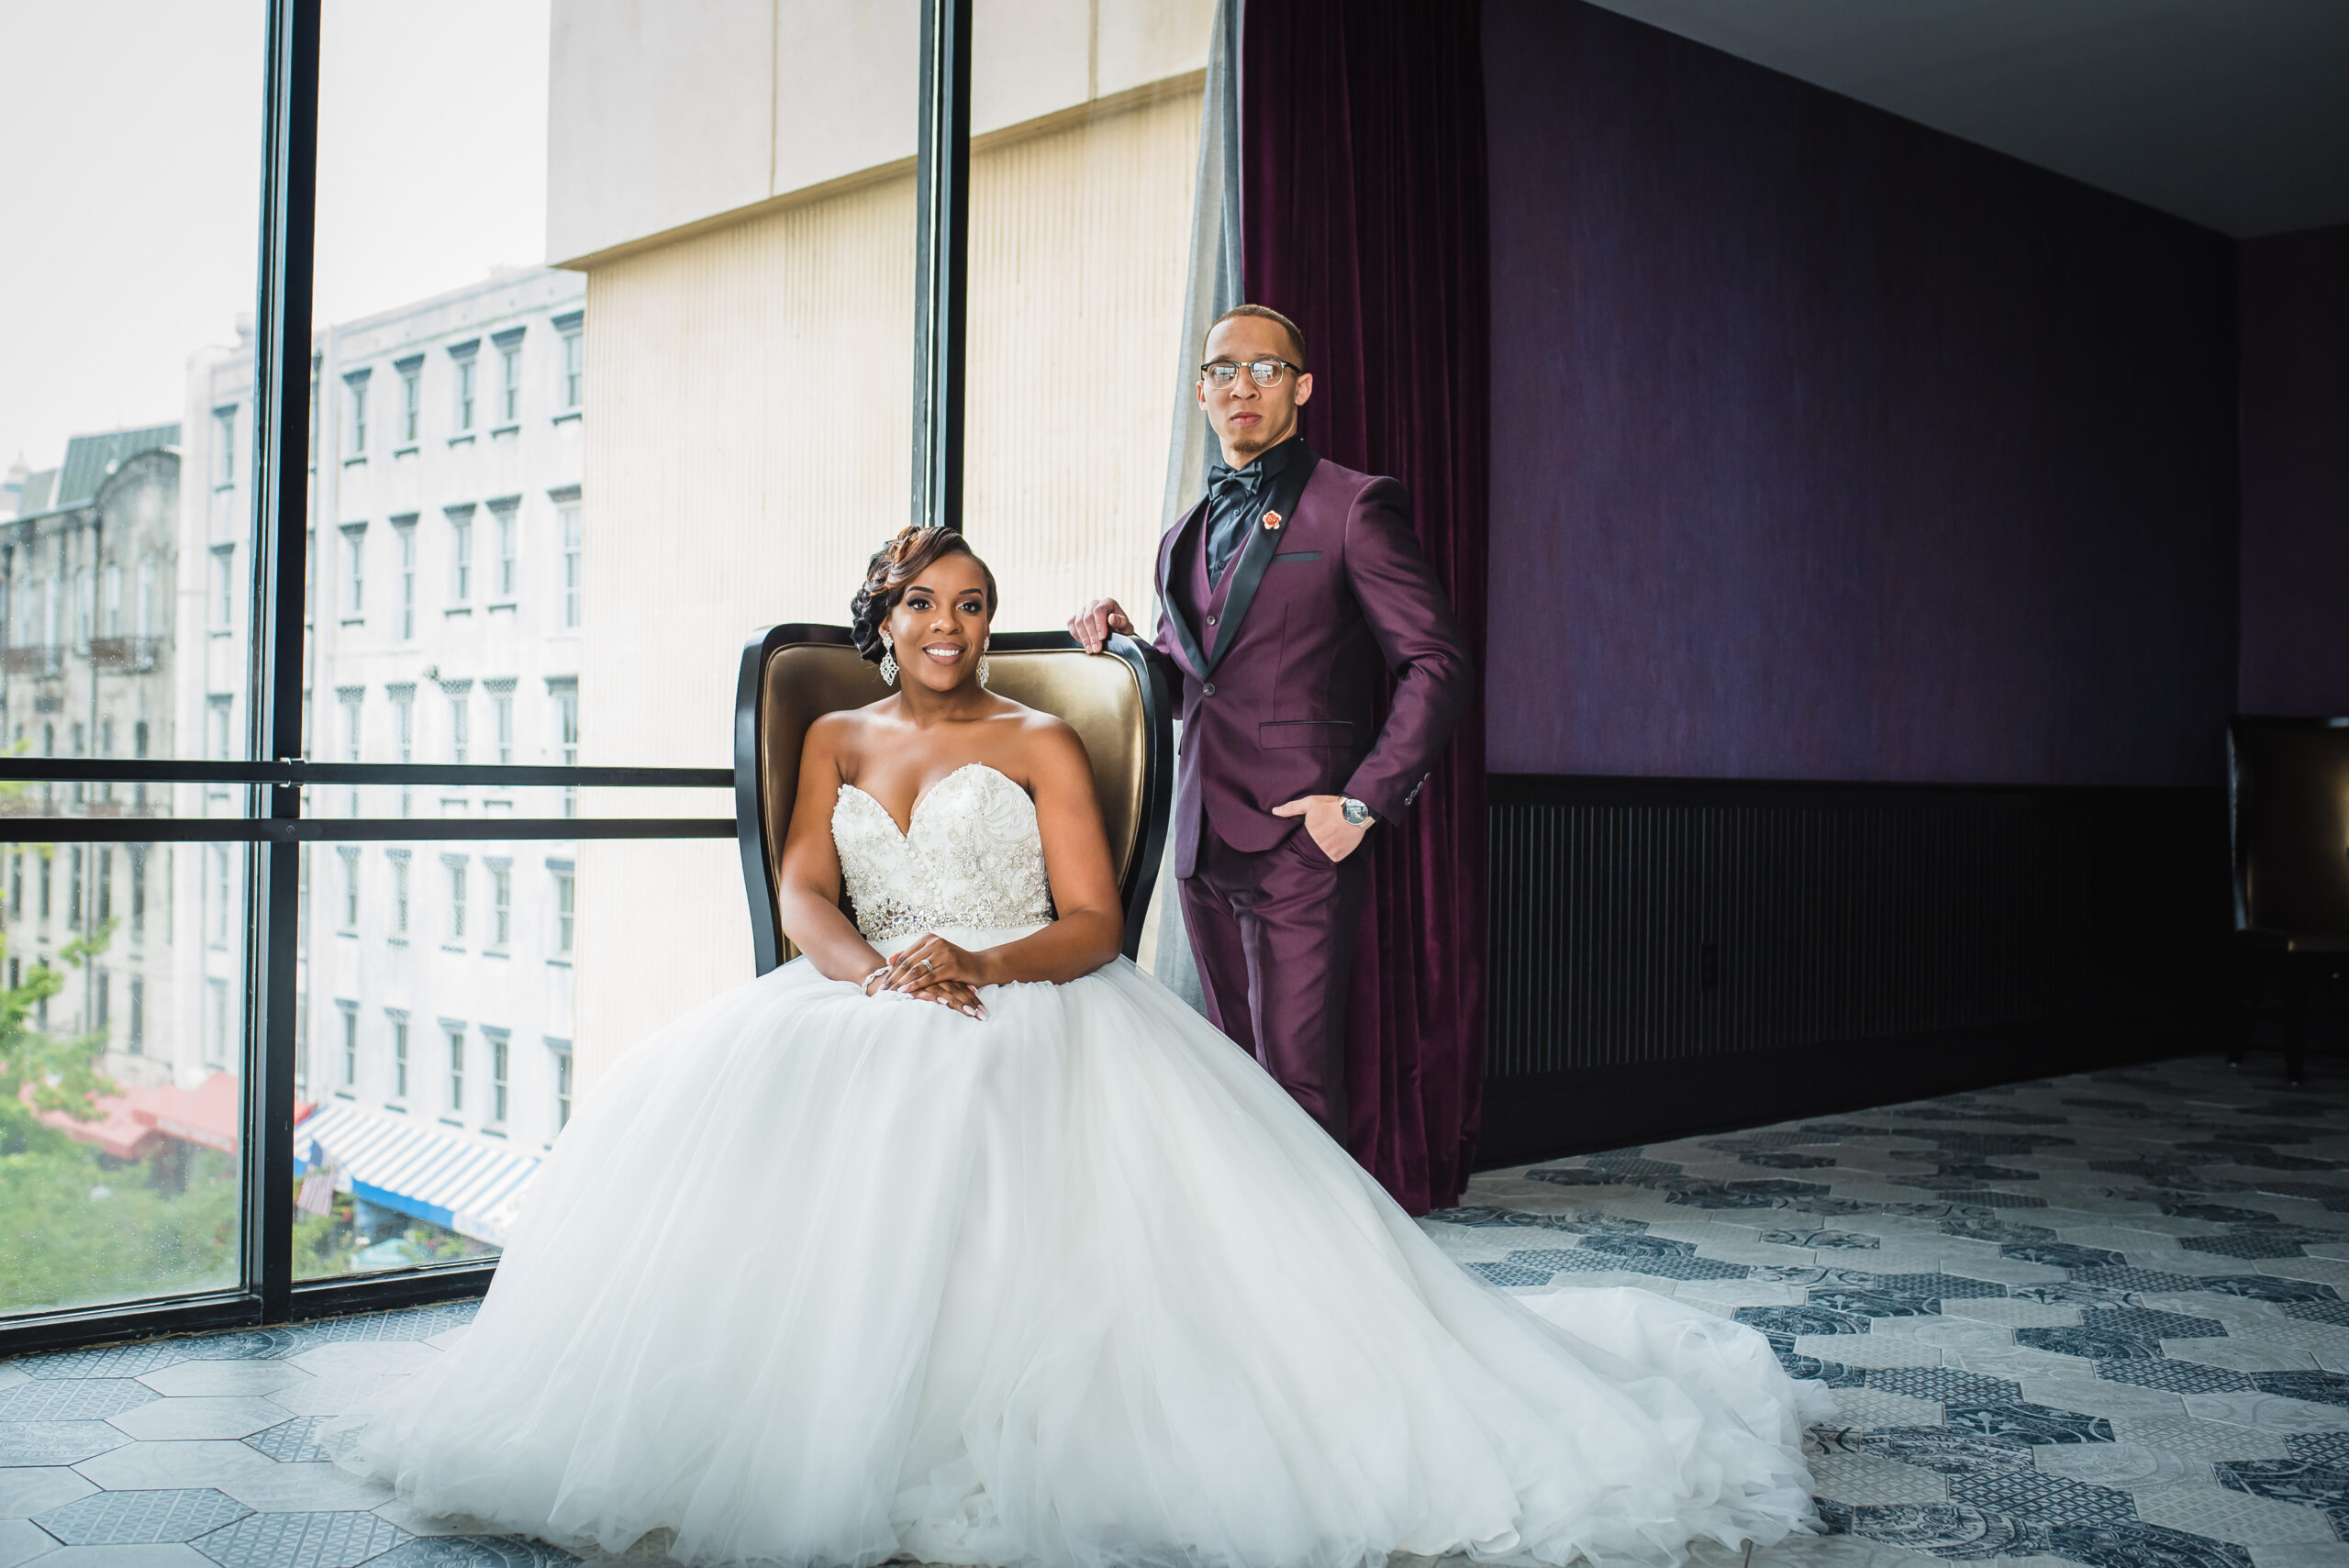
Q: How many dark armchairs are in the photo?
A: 2